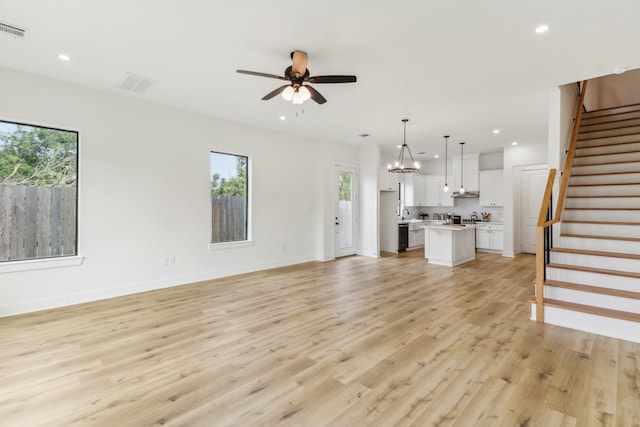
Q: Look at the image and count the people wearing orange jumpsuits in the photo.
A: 0